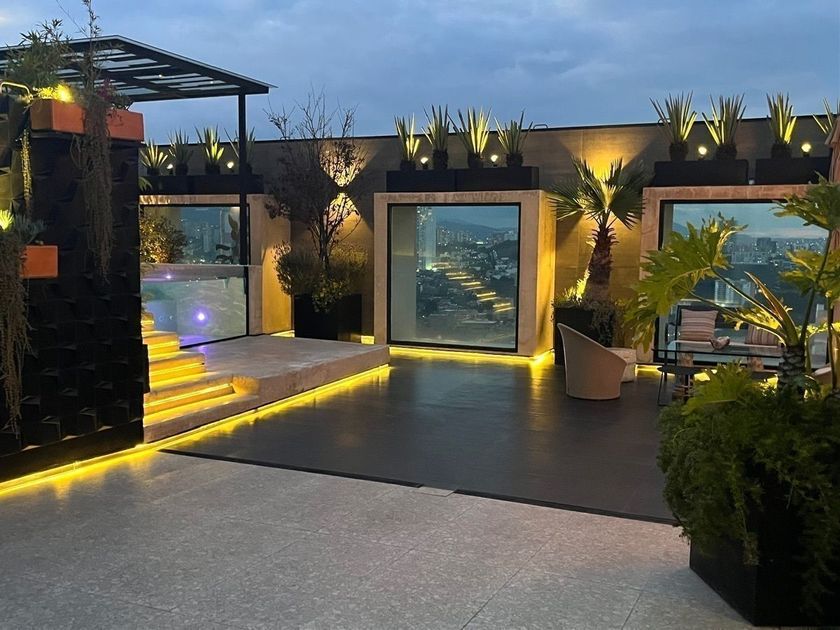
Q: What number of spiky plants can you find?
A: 12